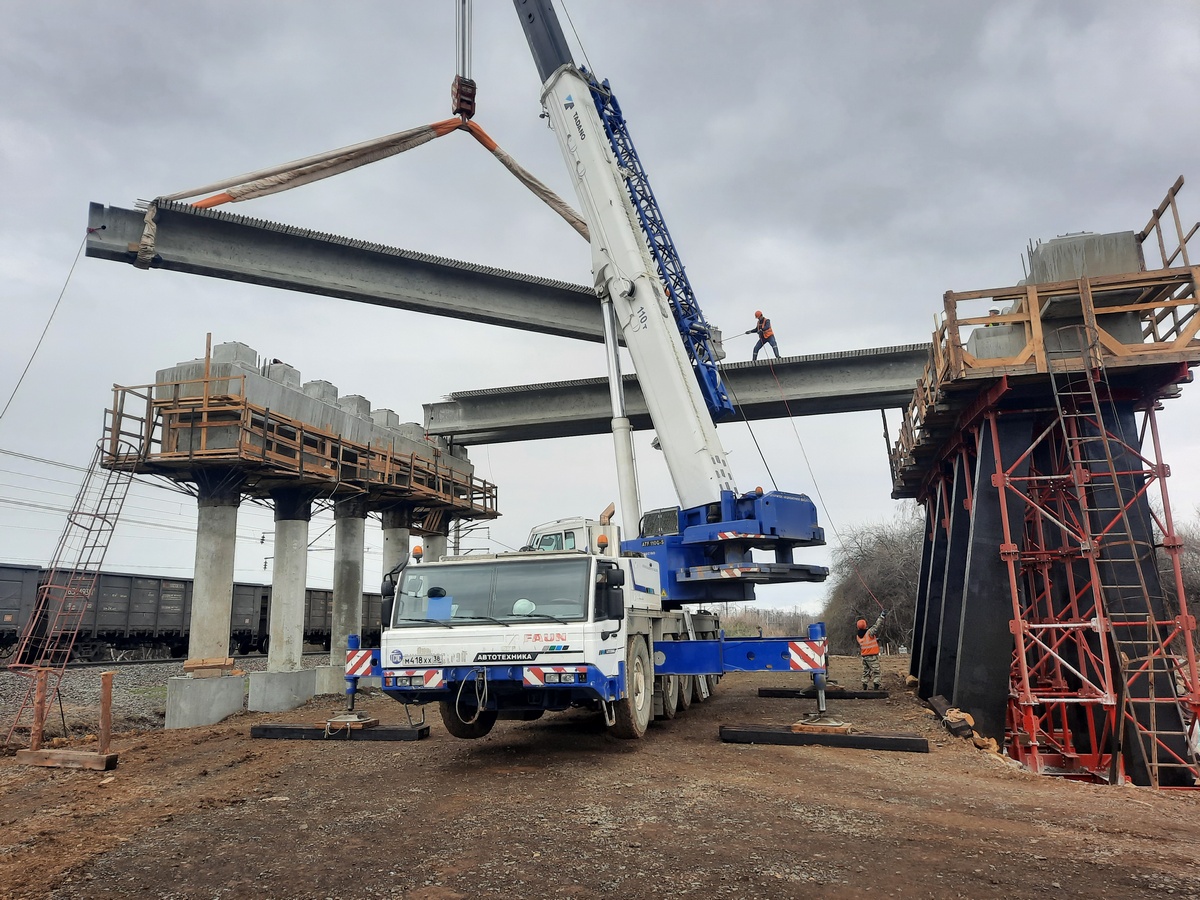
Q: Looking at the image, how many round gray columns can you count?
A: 5